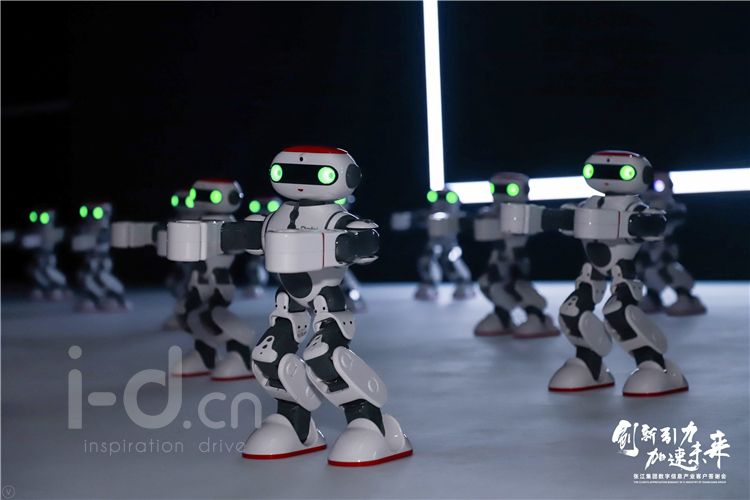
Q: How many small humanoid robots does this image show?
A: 11